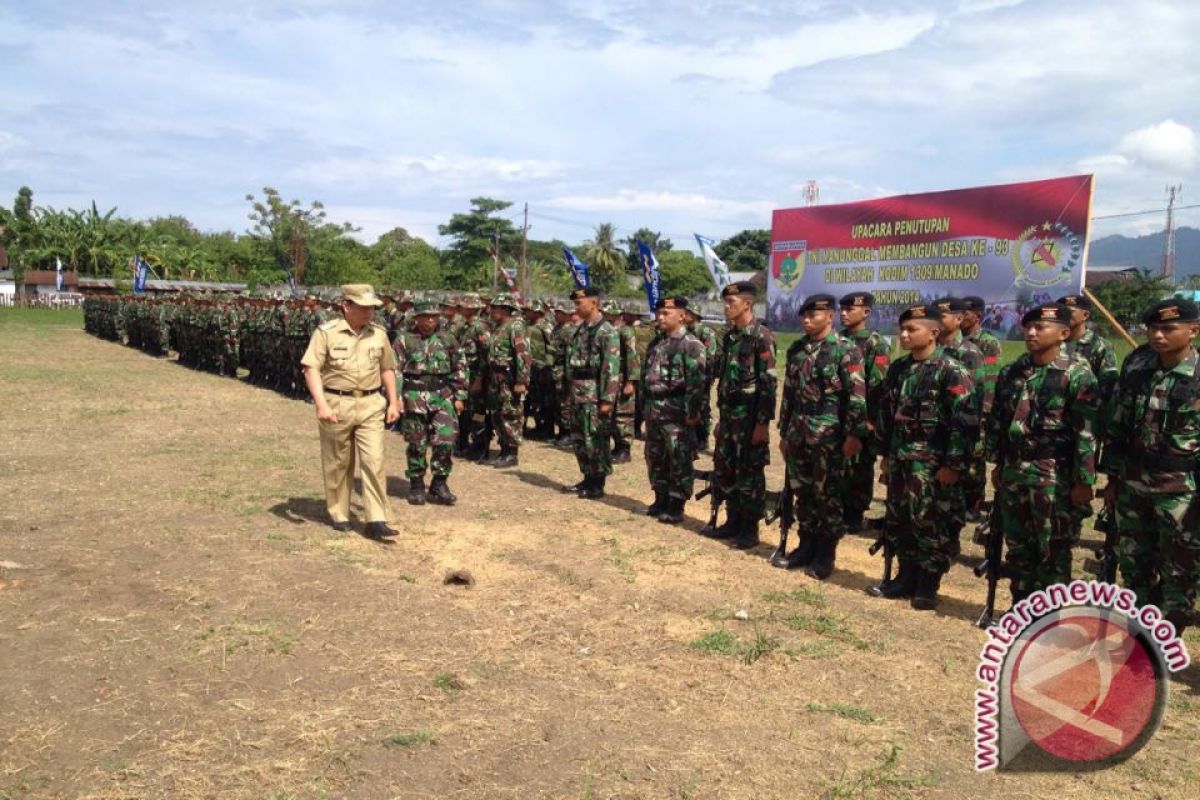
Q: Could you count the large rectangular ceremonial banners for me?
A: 1